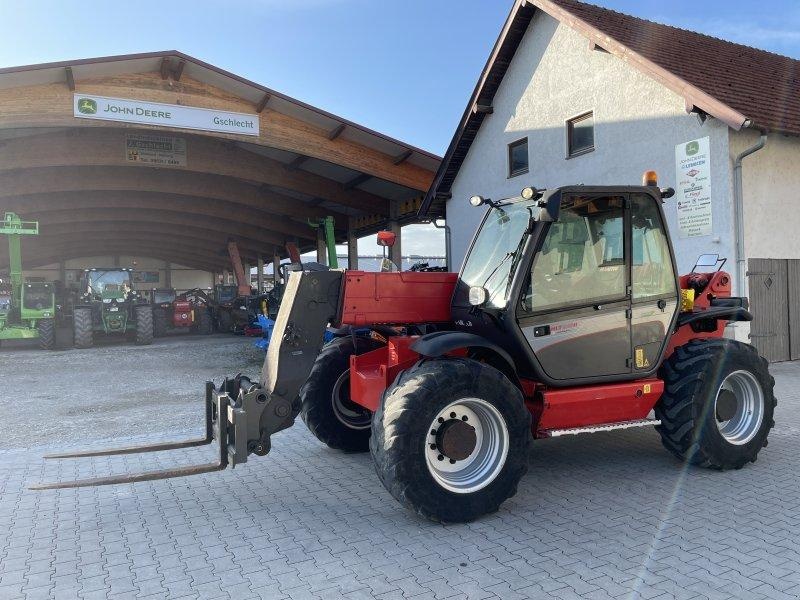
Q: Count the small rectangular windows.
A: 2